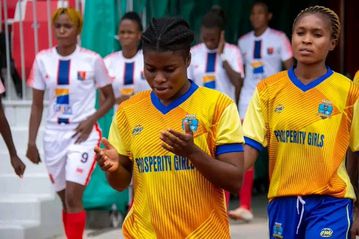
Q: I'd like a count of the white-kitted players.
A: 4